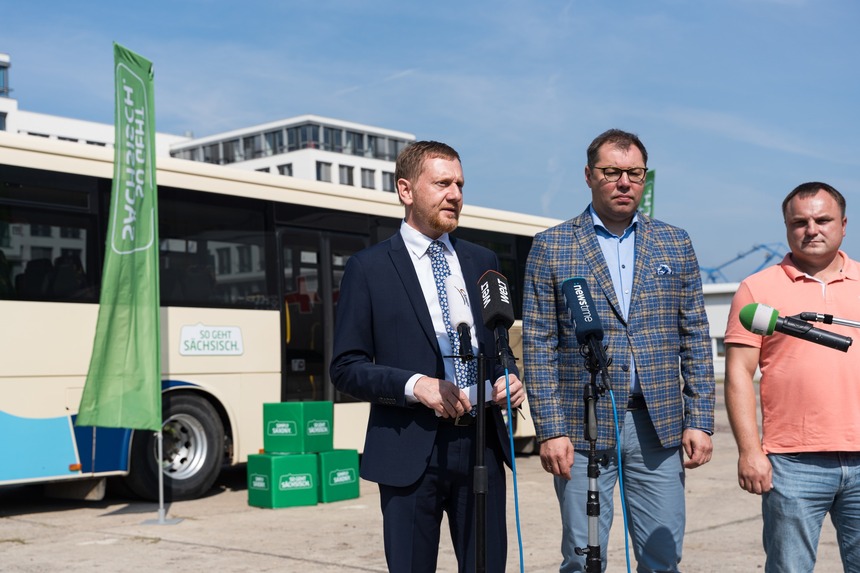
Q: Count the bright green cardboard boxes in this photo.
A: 3